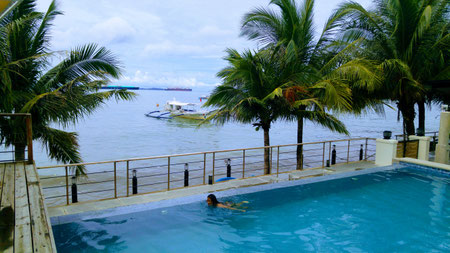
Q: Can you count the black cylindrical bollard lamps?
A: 6